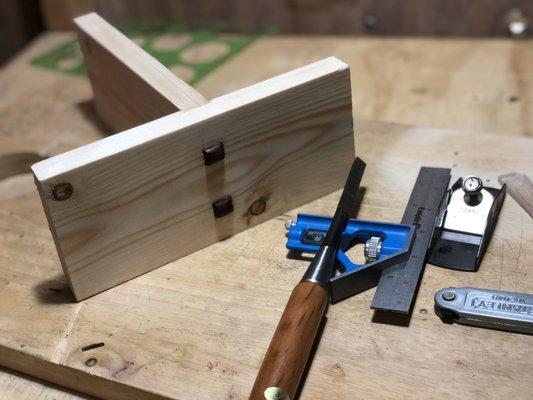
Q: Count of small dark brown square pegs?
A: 2